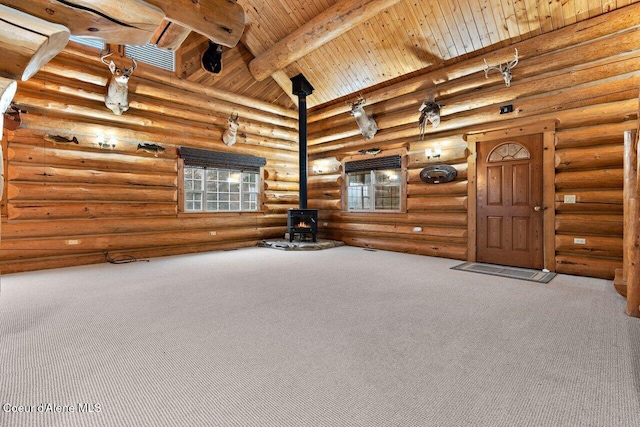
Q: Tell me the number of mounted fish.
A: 3